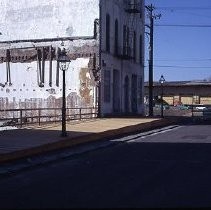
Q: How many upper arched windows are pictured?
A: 5